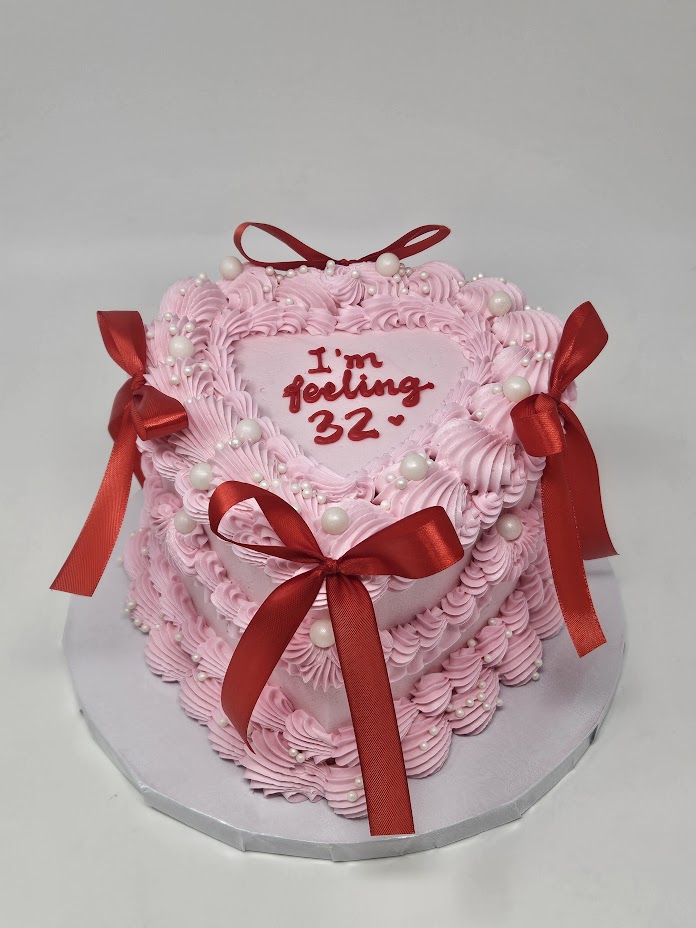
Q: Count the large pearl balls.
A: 12